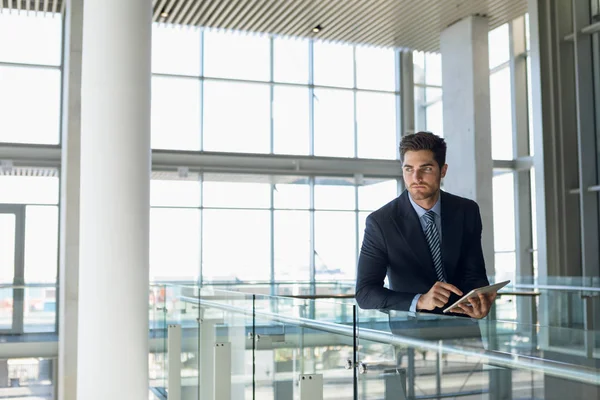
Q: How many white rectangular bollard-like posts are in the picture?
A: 3